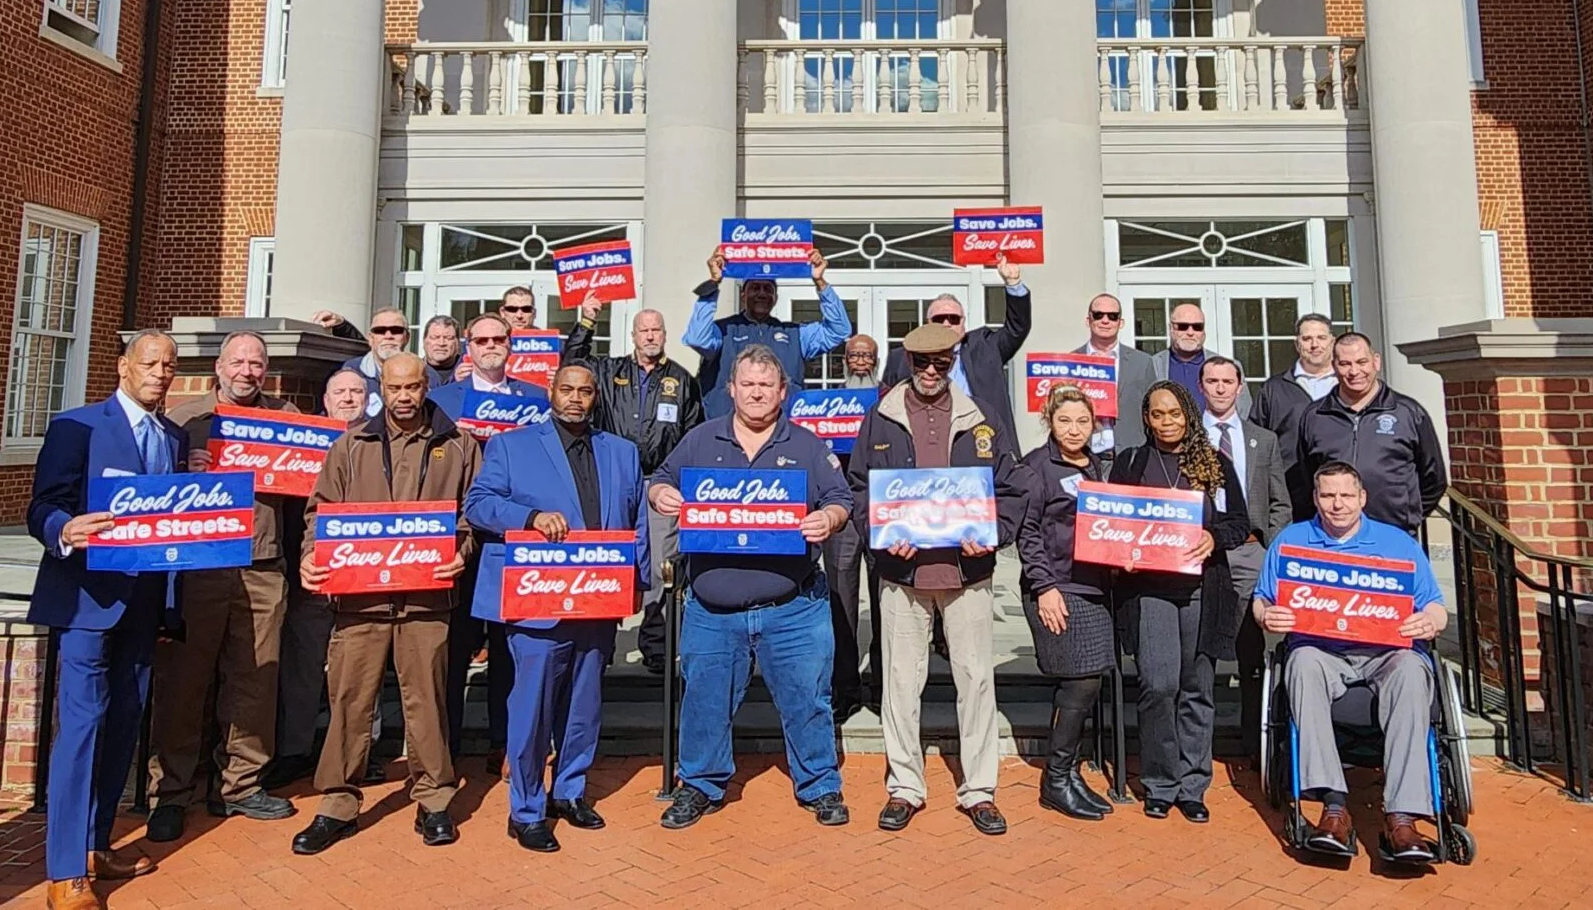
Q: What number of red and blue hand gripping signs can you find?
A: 15